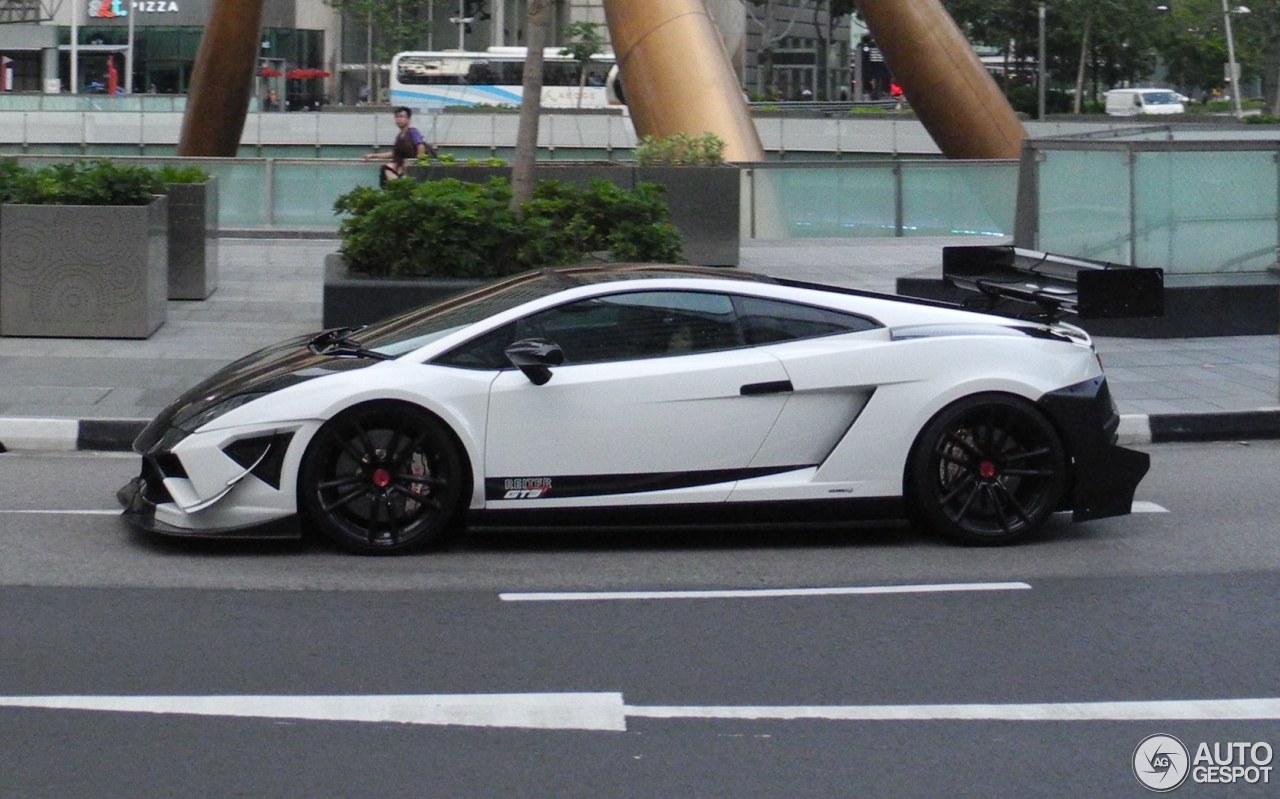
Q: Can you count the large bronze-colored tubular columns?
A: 3